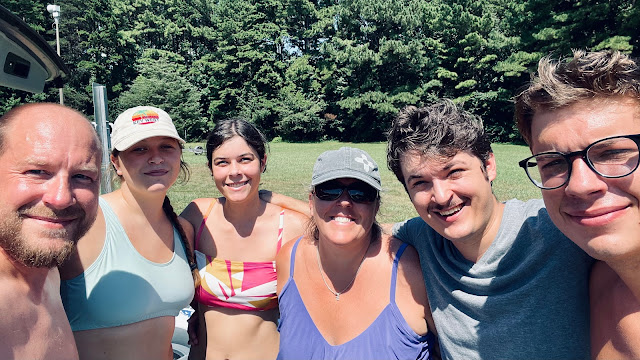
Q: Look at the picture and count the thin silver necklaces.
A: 1